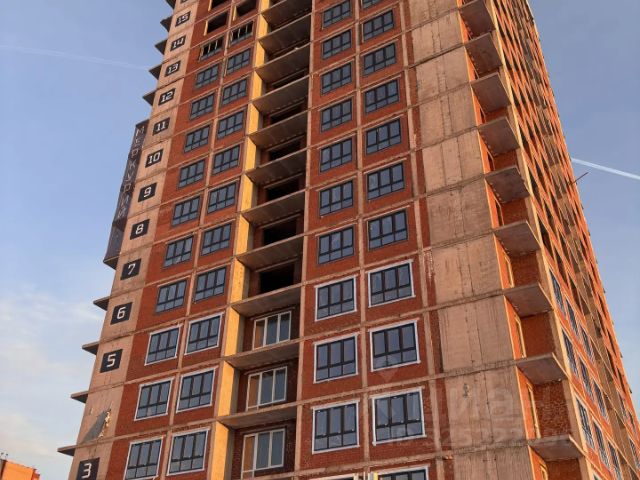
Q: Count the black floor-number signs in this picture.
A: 12